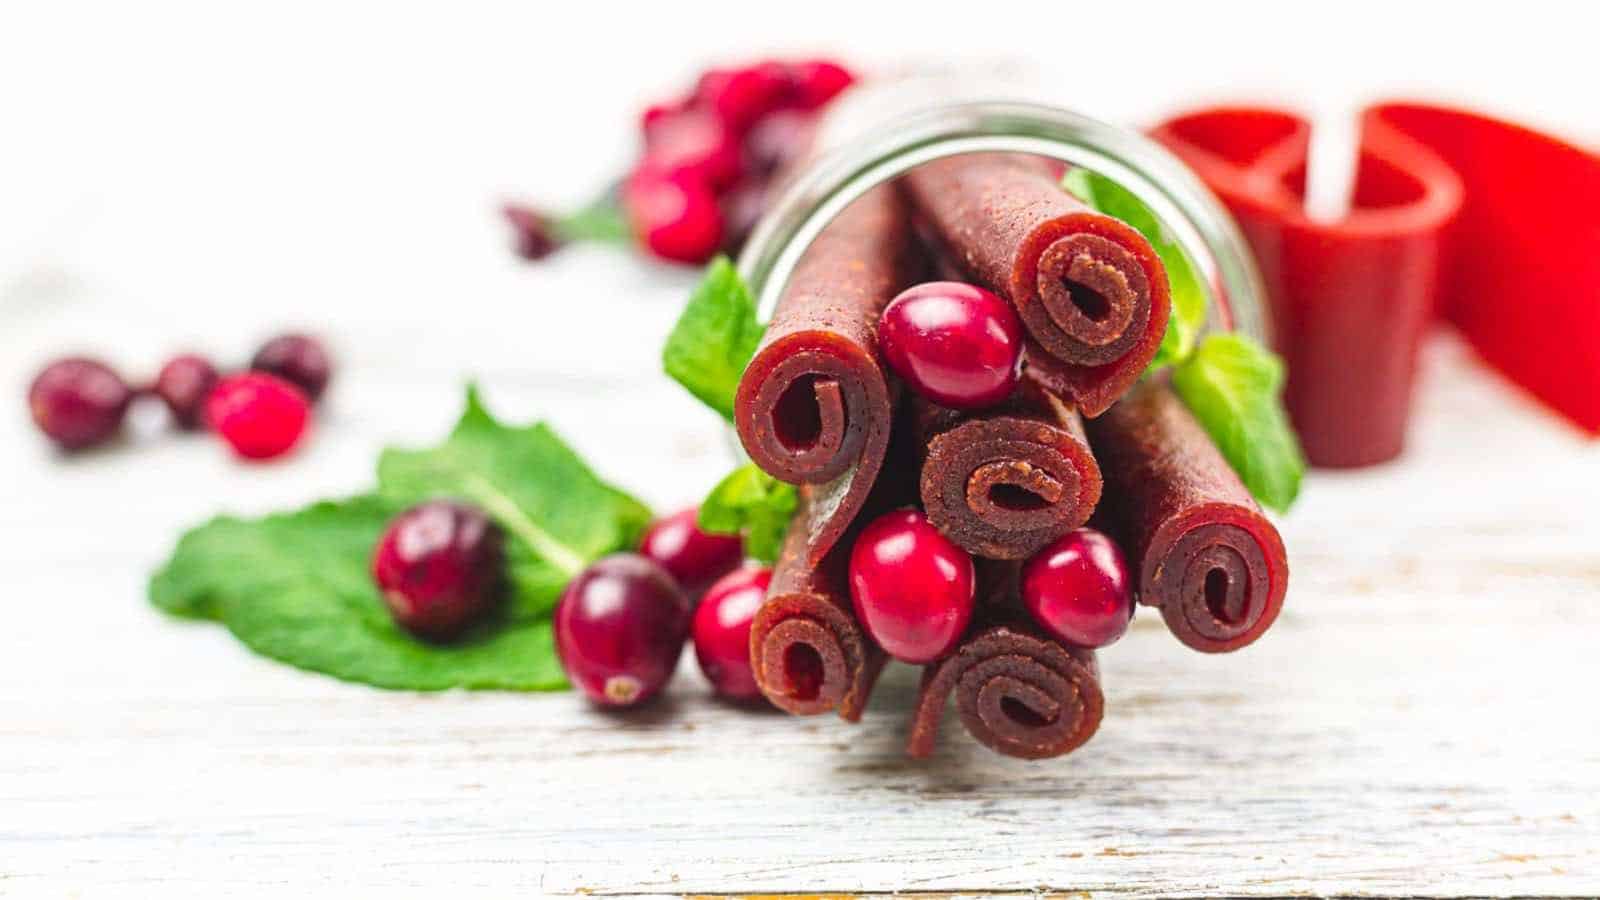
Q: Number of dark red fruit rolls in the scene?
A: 6